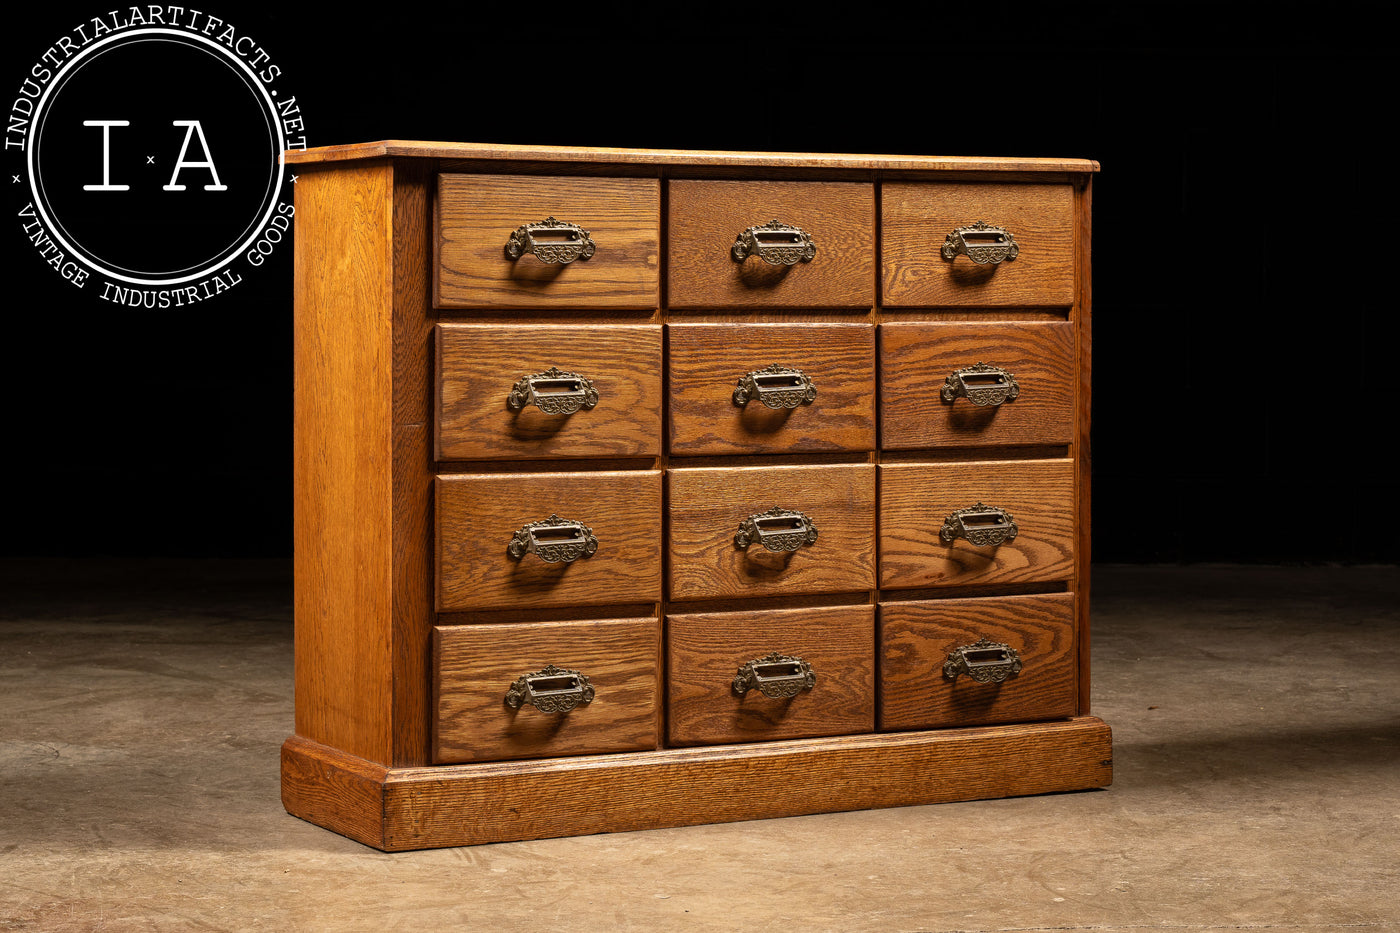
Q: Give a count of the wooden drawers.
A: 12